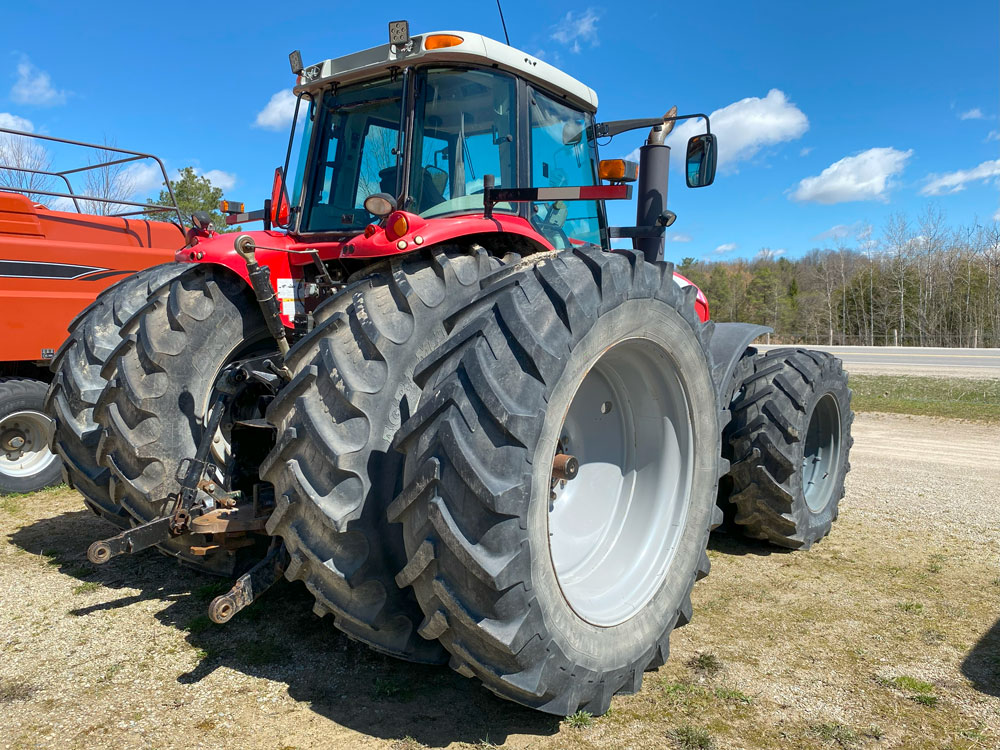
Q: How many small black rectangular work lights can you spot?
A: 2